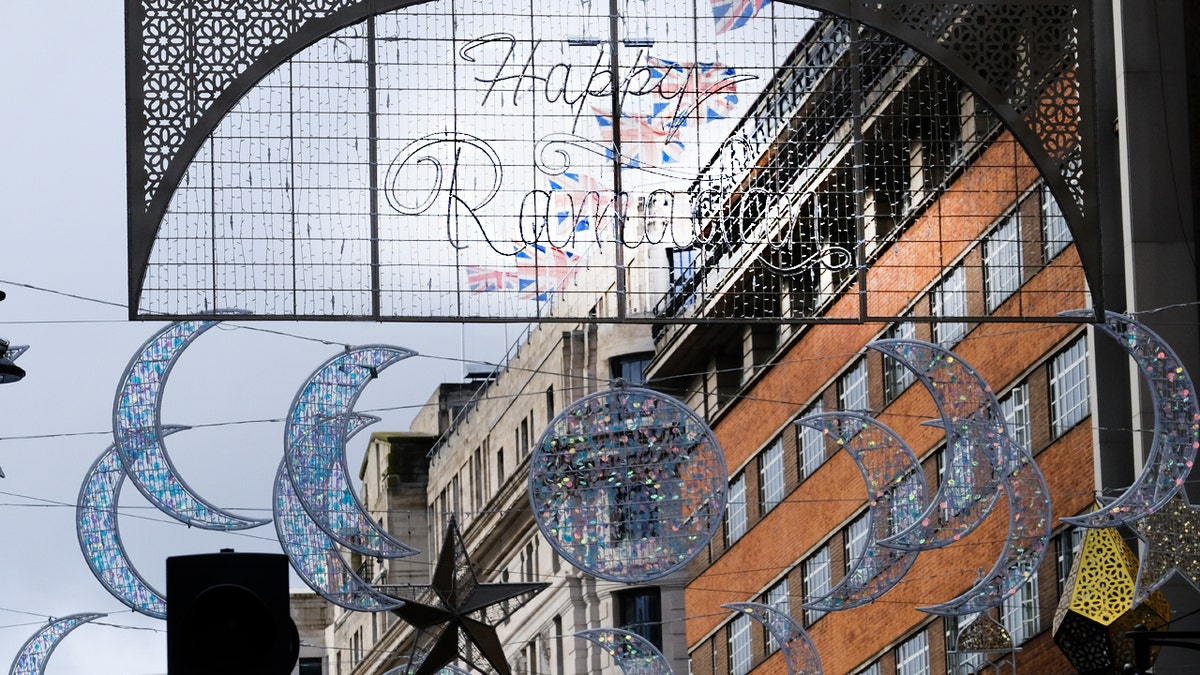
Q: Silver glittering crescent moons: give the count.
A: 11